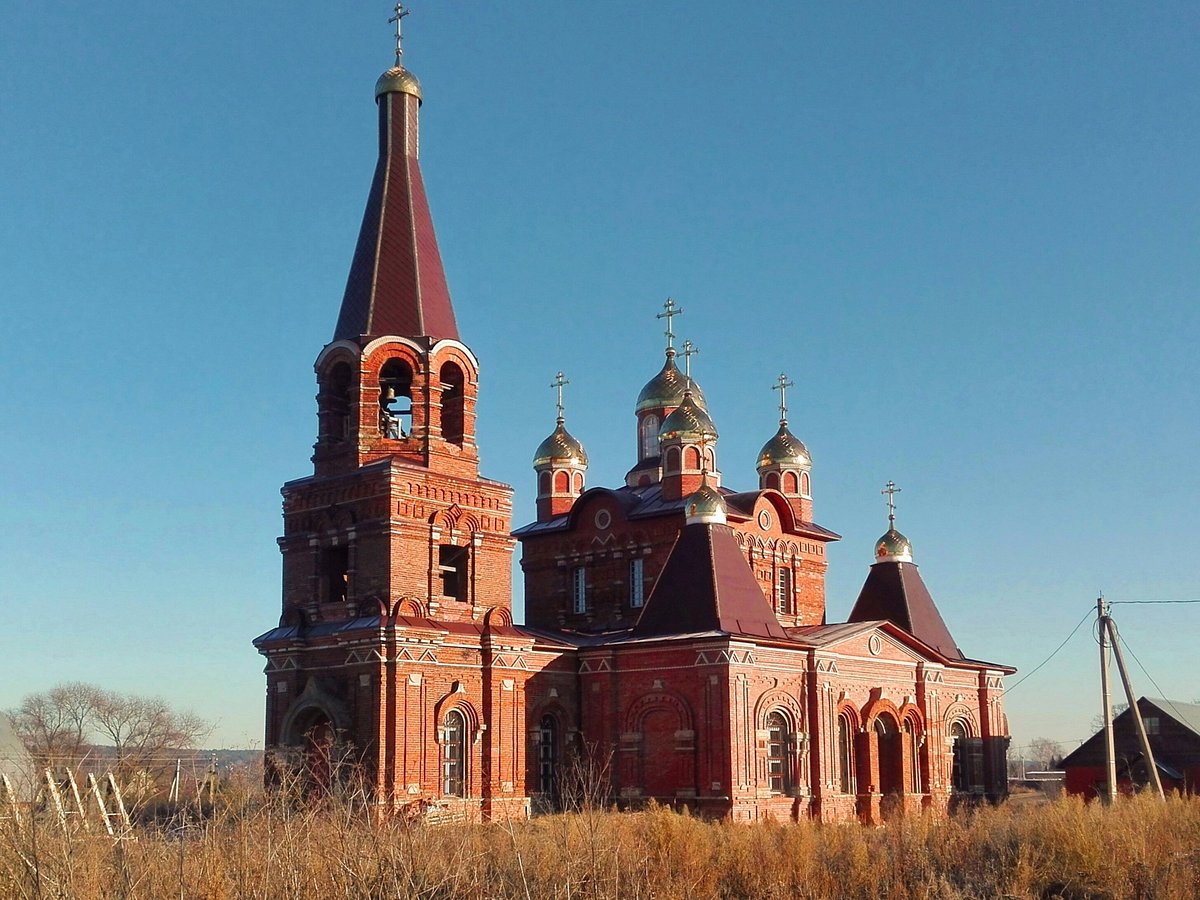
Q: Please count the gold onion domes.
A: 7